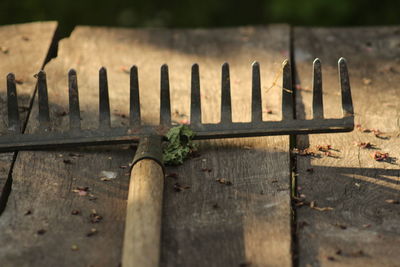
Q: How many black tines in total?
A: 12